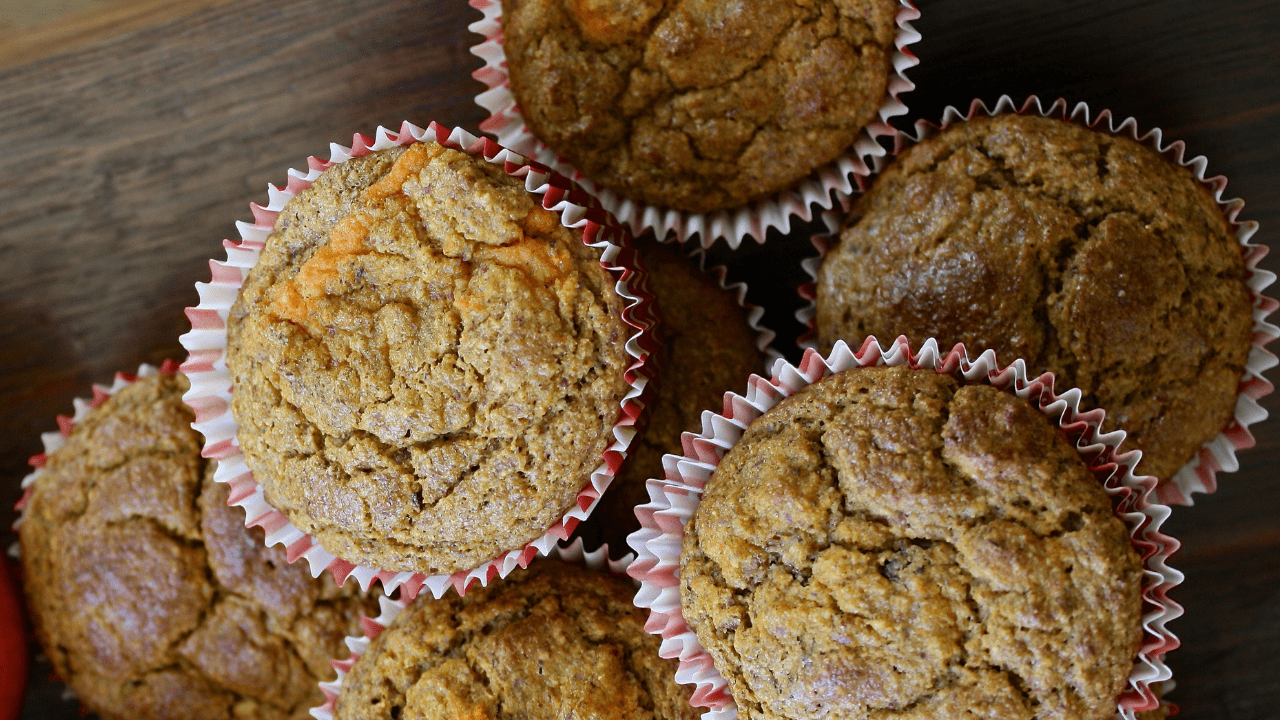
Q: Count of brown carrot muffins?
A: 7